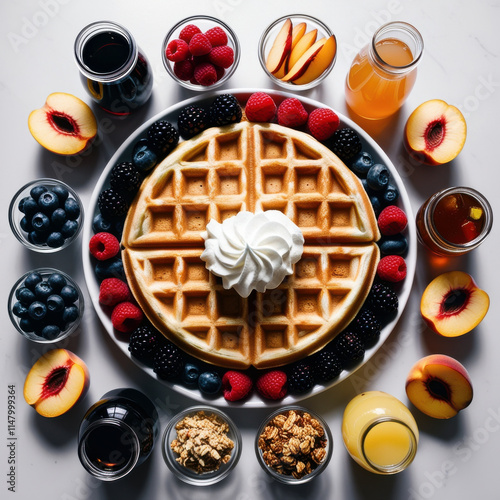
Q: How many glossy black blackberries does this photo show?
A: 13